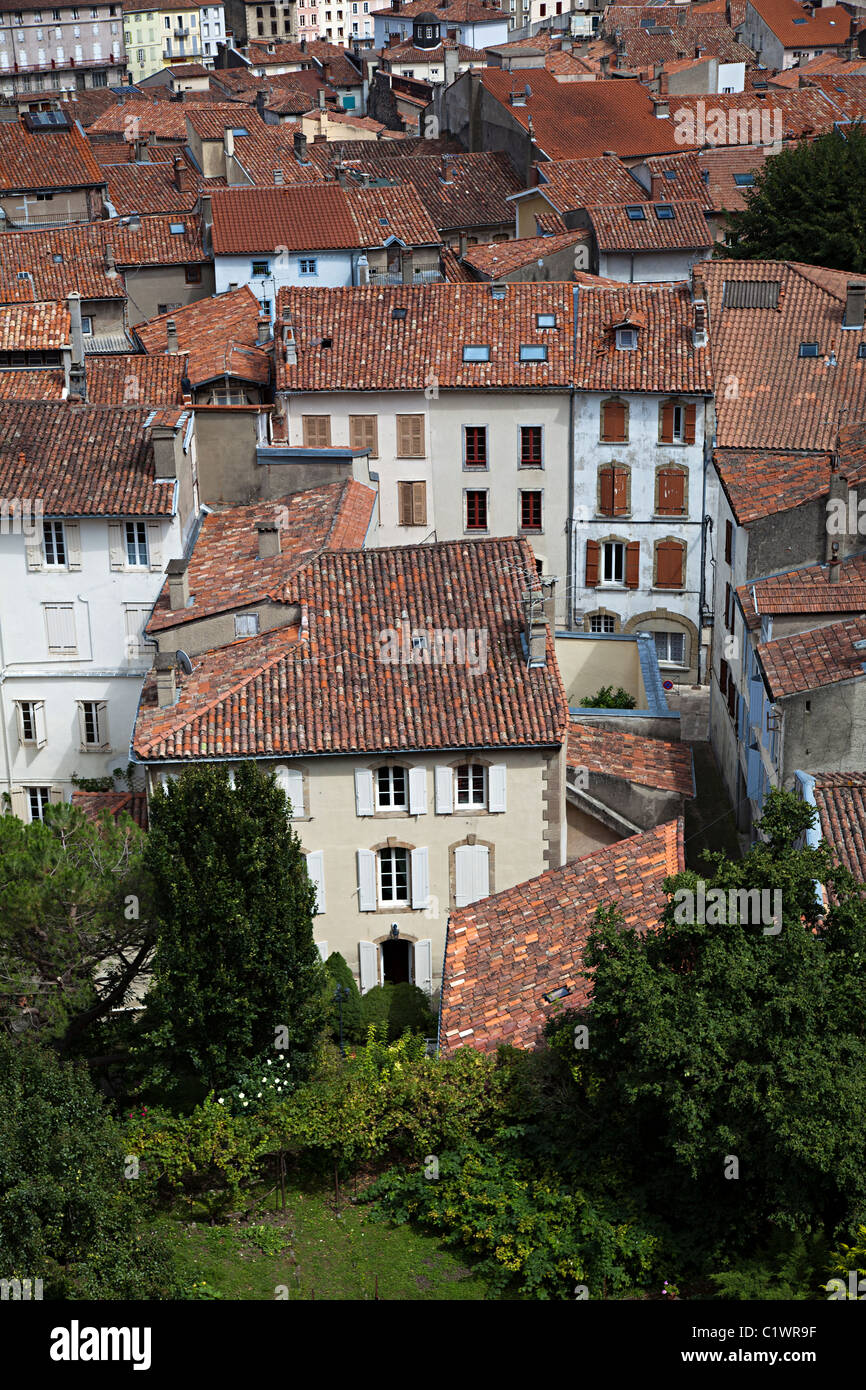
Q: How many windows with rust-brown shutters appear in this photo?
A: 6